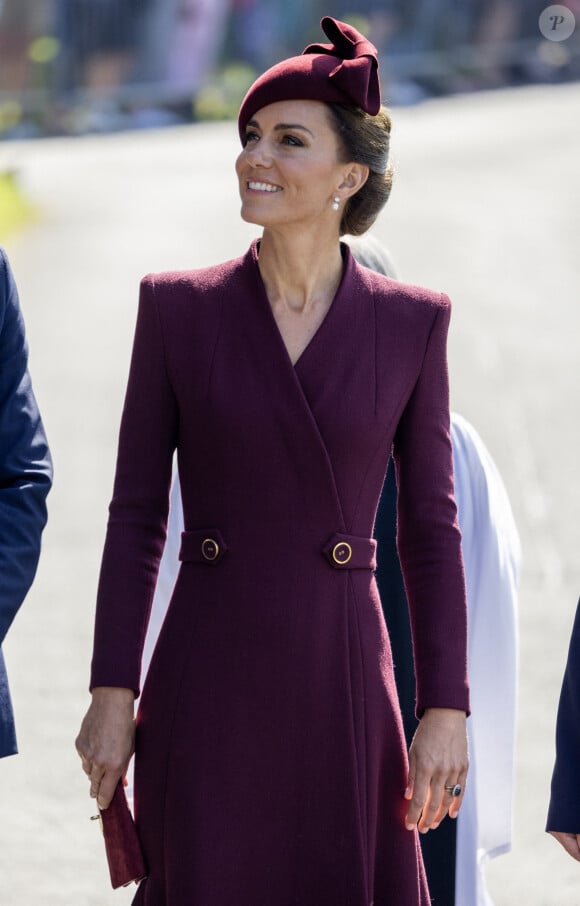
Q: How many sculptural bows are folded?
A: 1